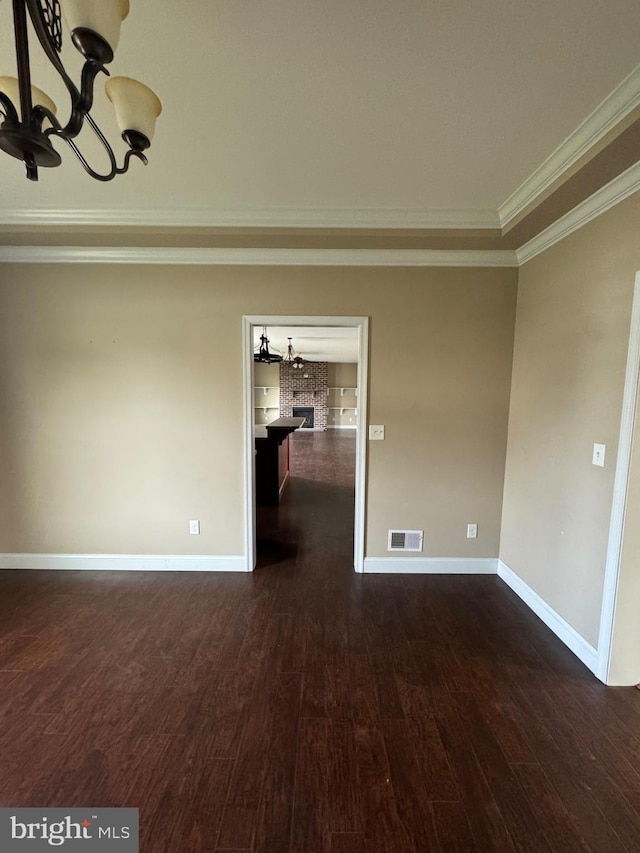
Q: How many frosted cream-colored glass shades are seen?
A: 3